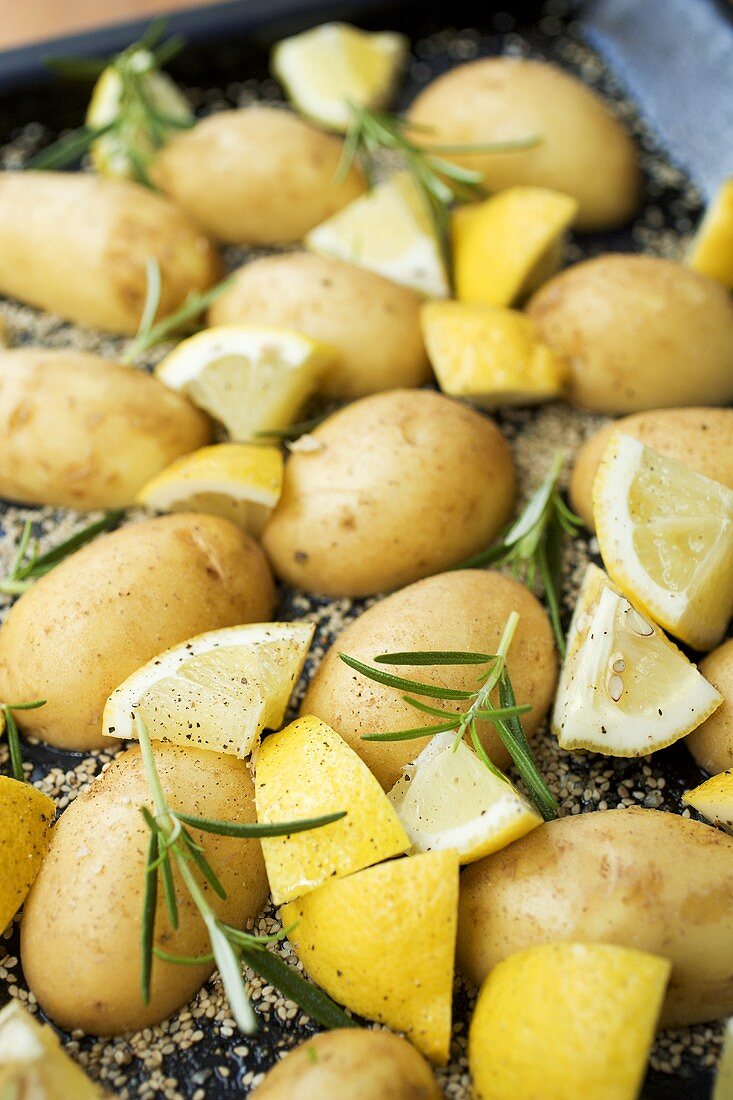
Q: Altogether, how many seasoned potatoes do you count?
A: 14